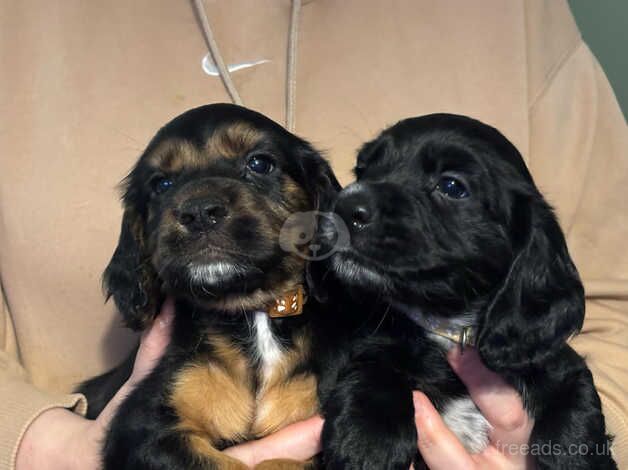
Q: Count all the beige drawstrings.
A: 2